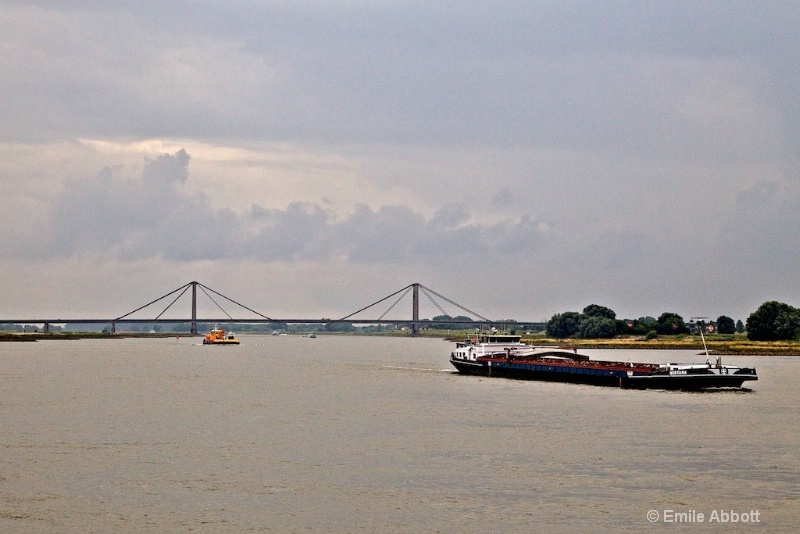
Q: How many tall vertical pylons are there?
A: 2